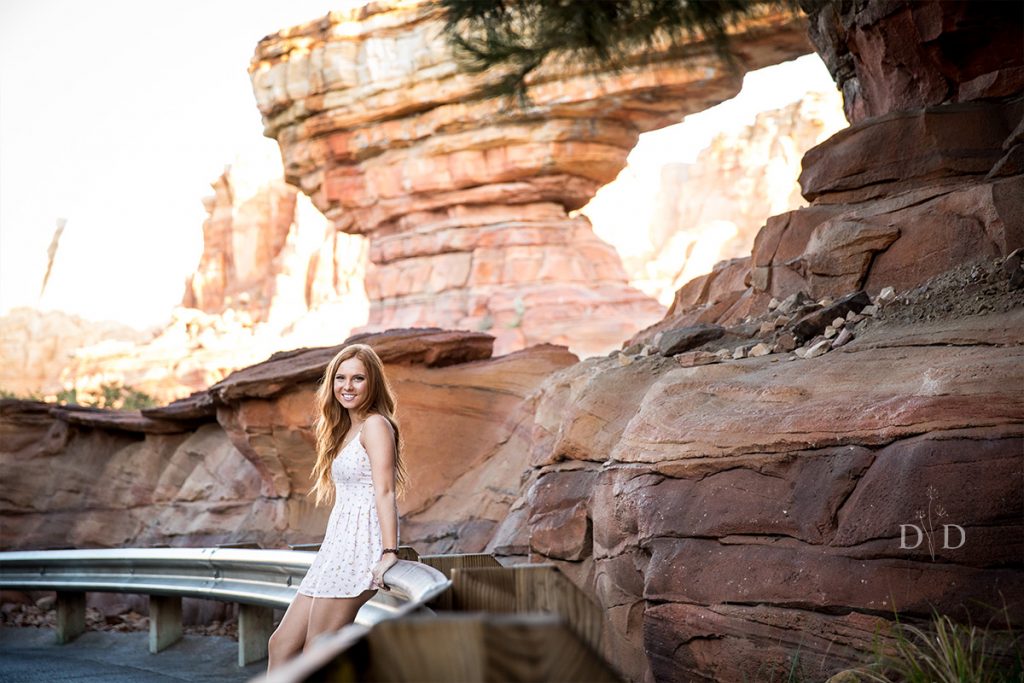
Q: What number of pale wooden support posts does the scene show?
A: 3